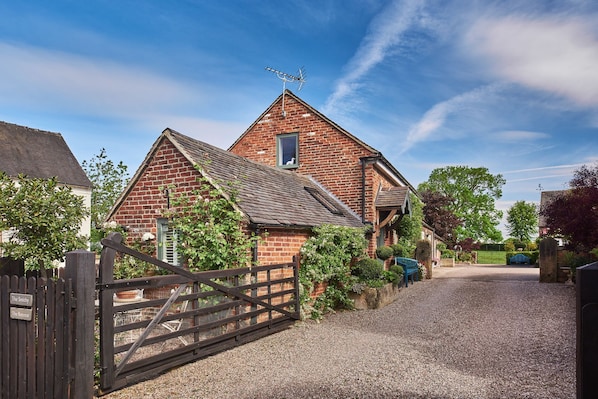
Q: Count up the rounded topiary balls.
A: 4